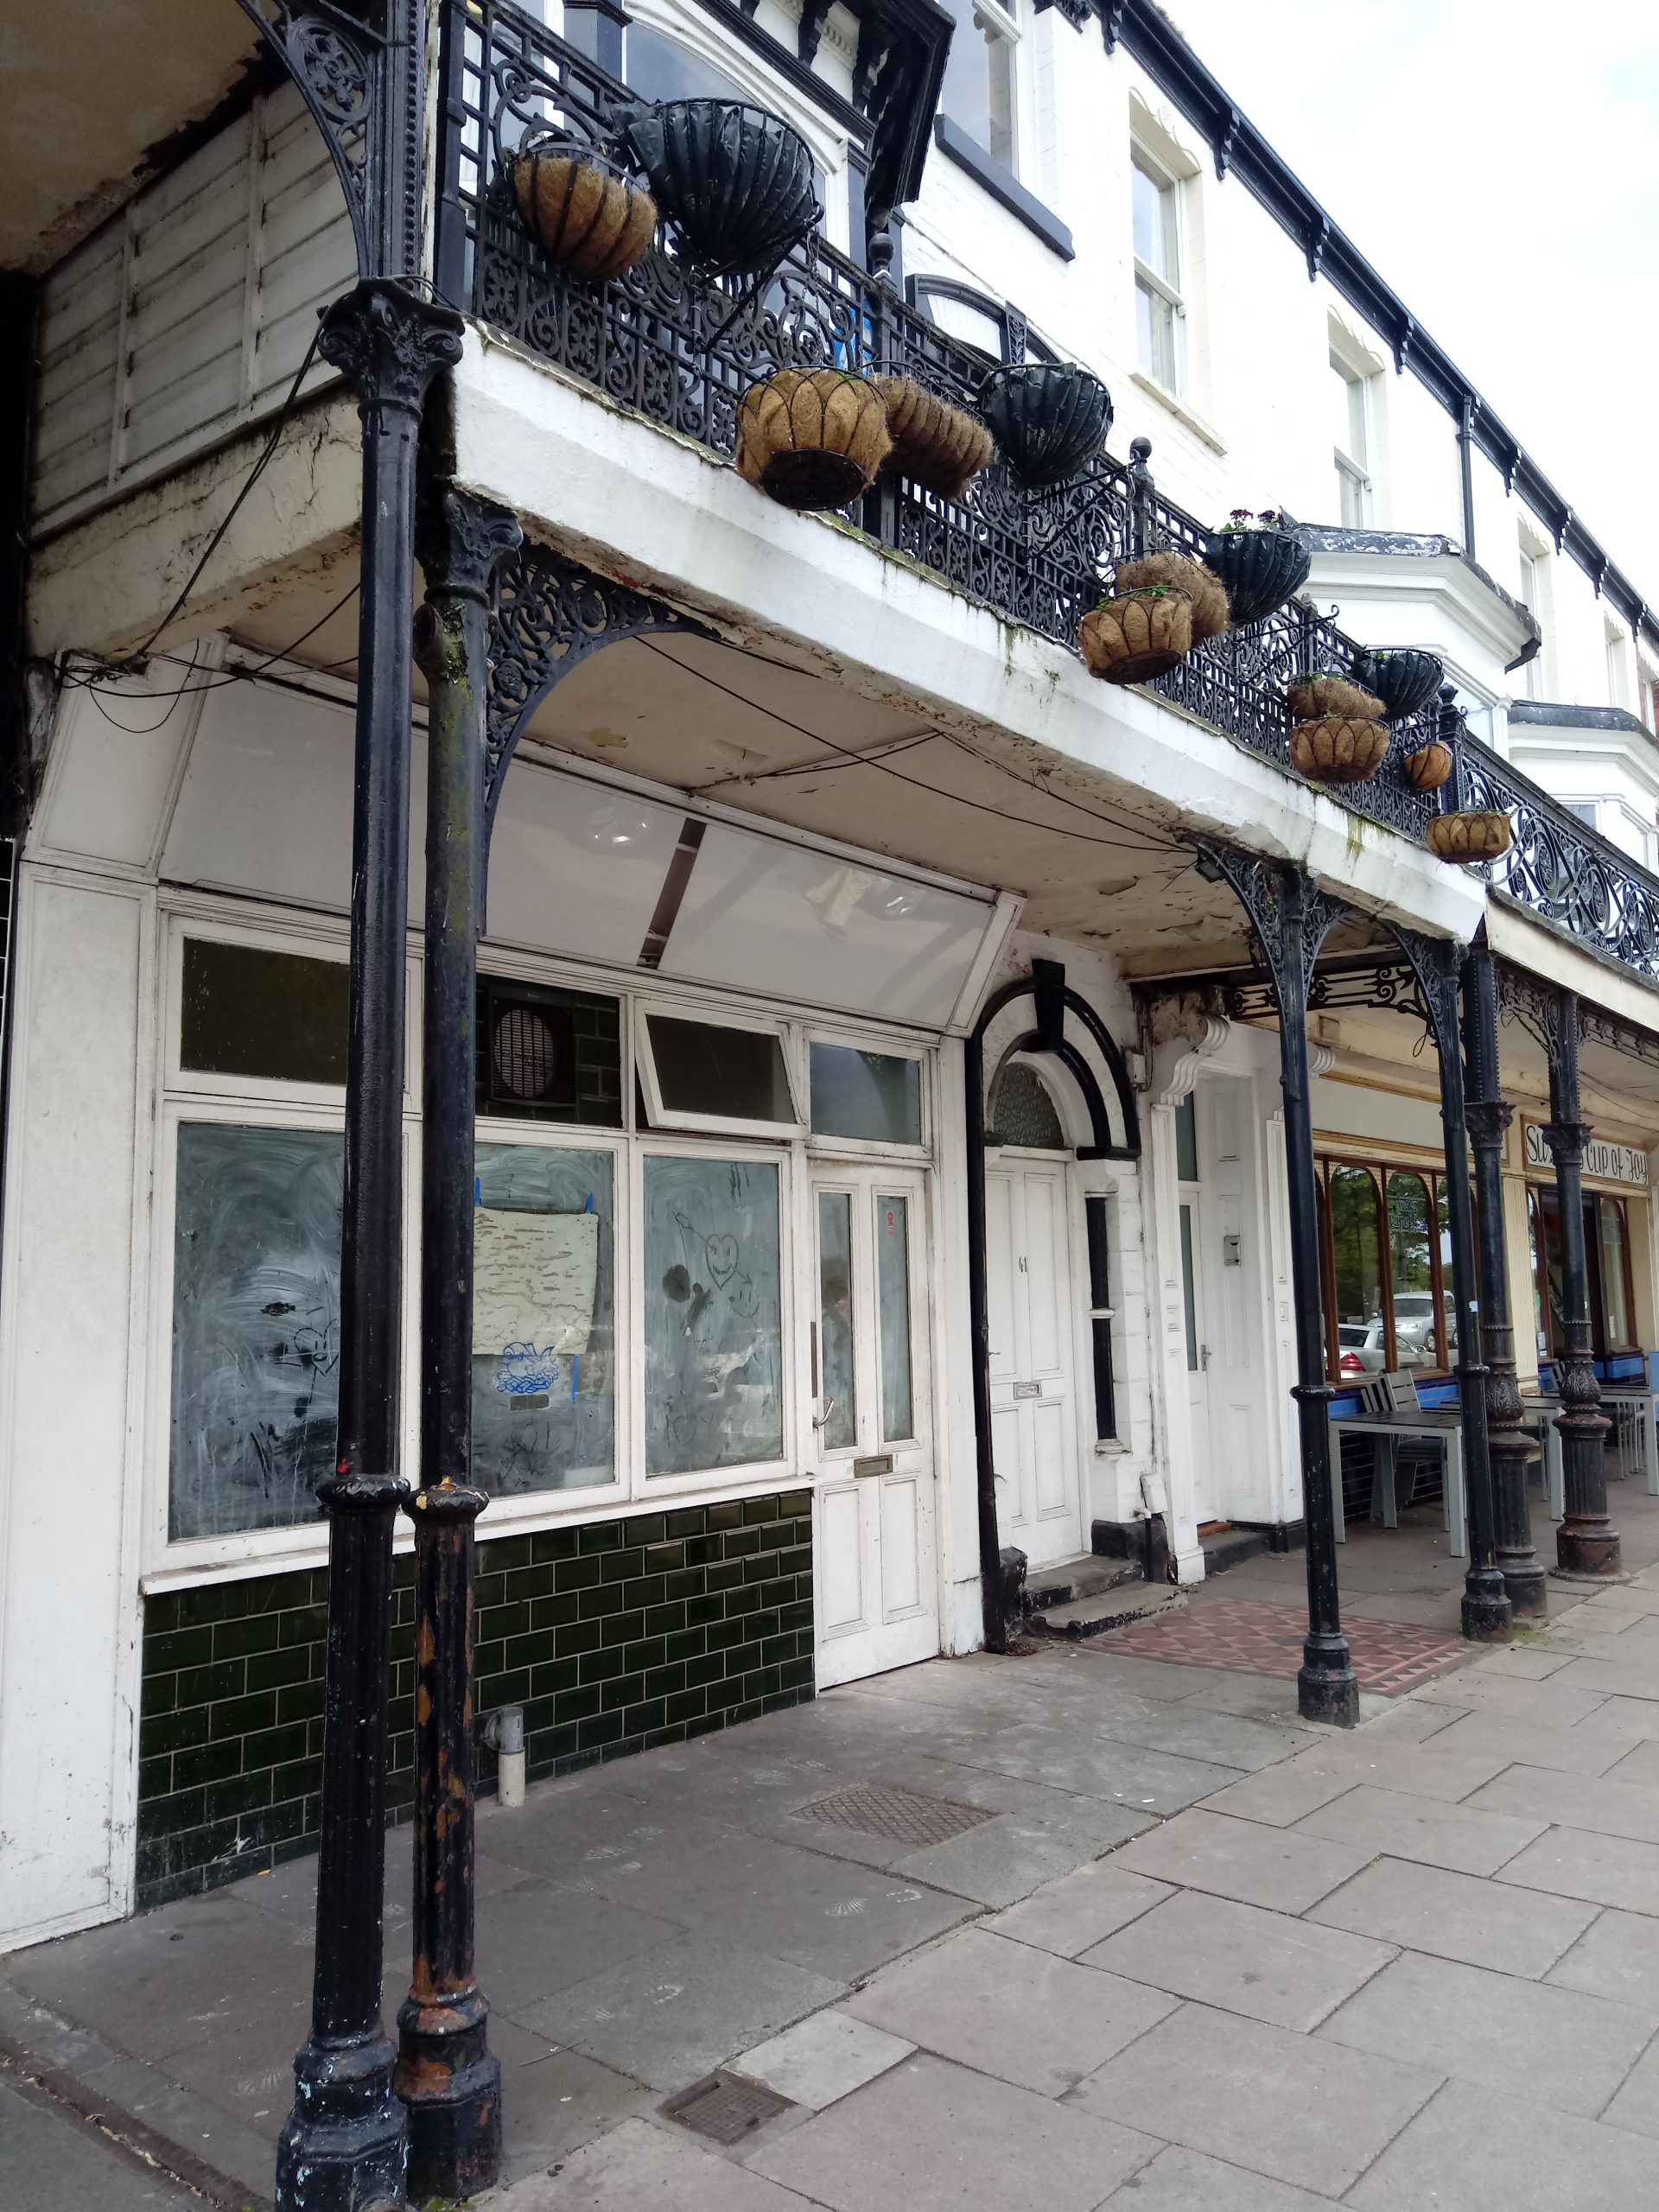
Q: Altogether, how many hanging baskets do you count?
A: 13